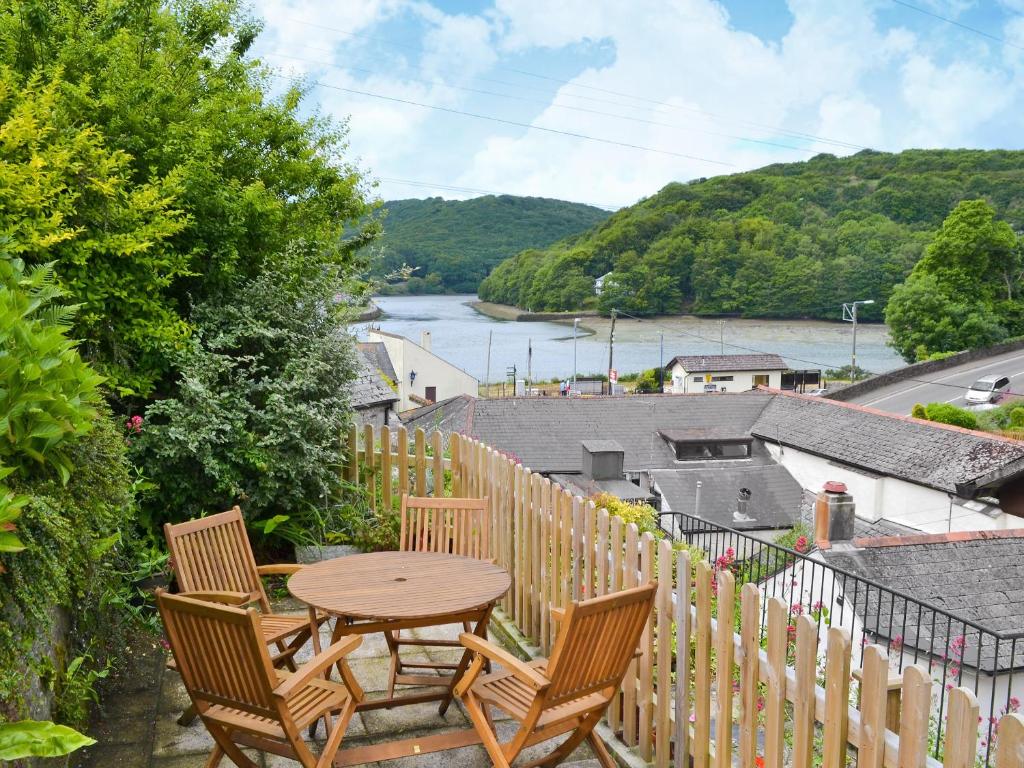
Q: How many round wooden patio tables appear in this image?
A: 1